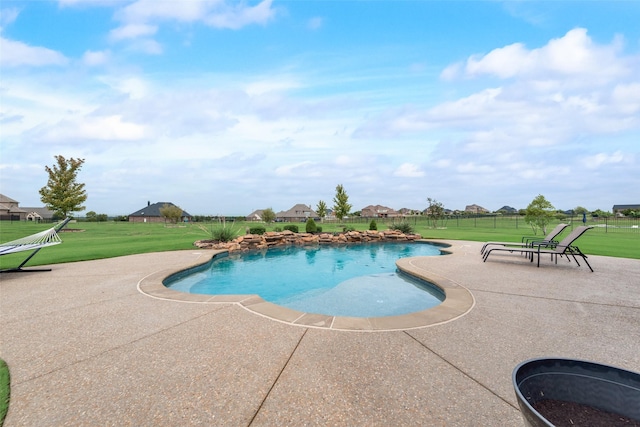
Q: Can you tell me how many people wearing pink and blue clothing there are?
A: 0